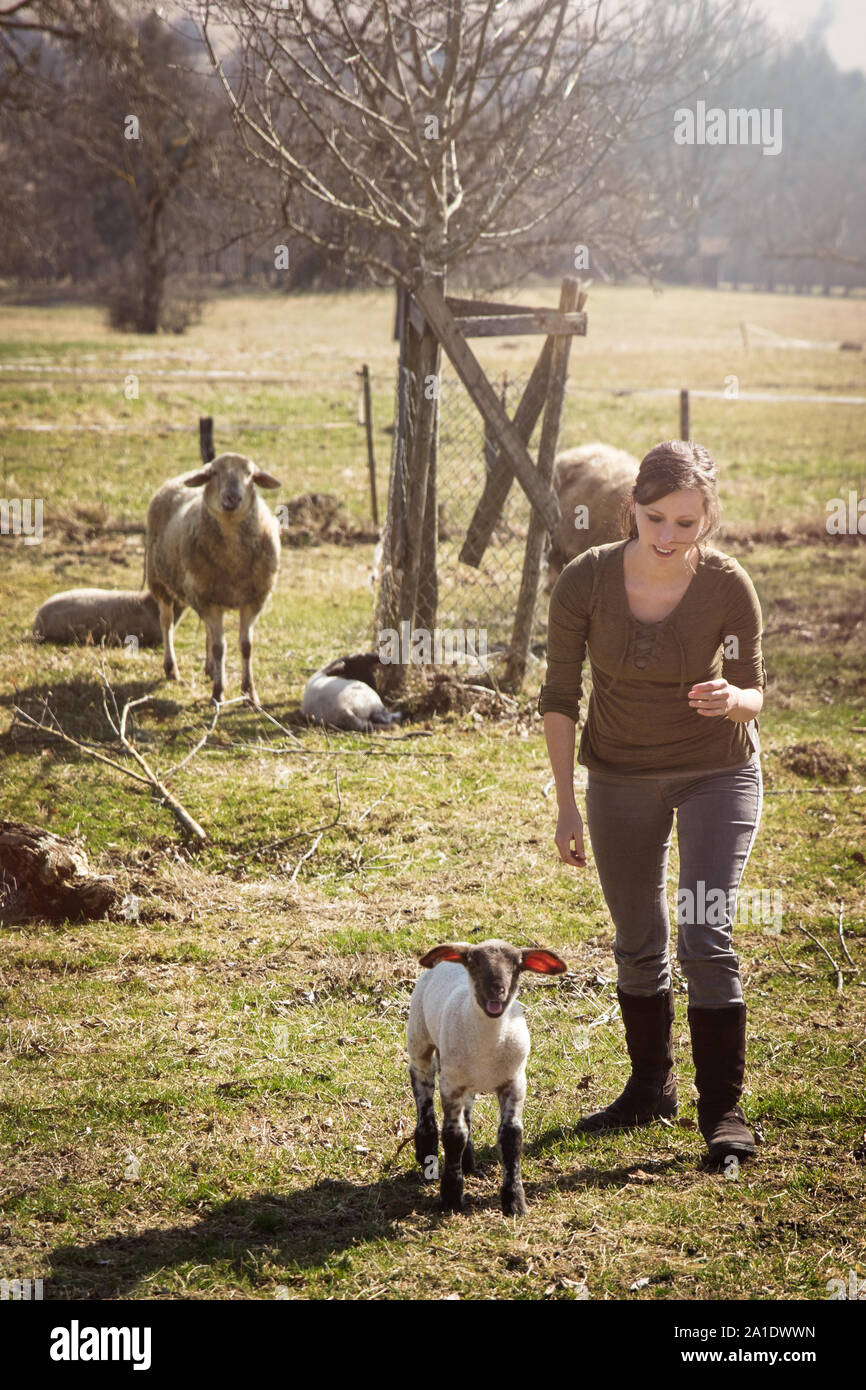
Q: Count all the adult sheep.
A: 3